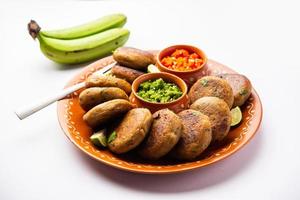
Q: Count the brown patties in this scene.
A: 11